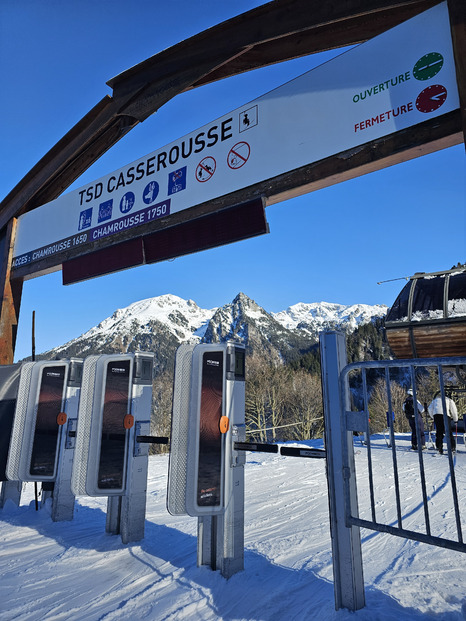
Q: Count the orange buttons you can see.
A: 3